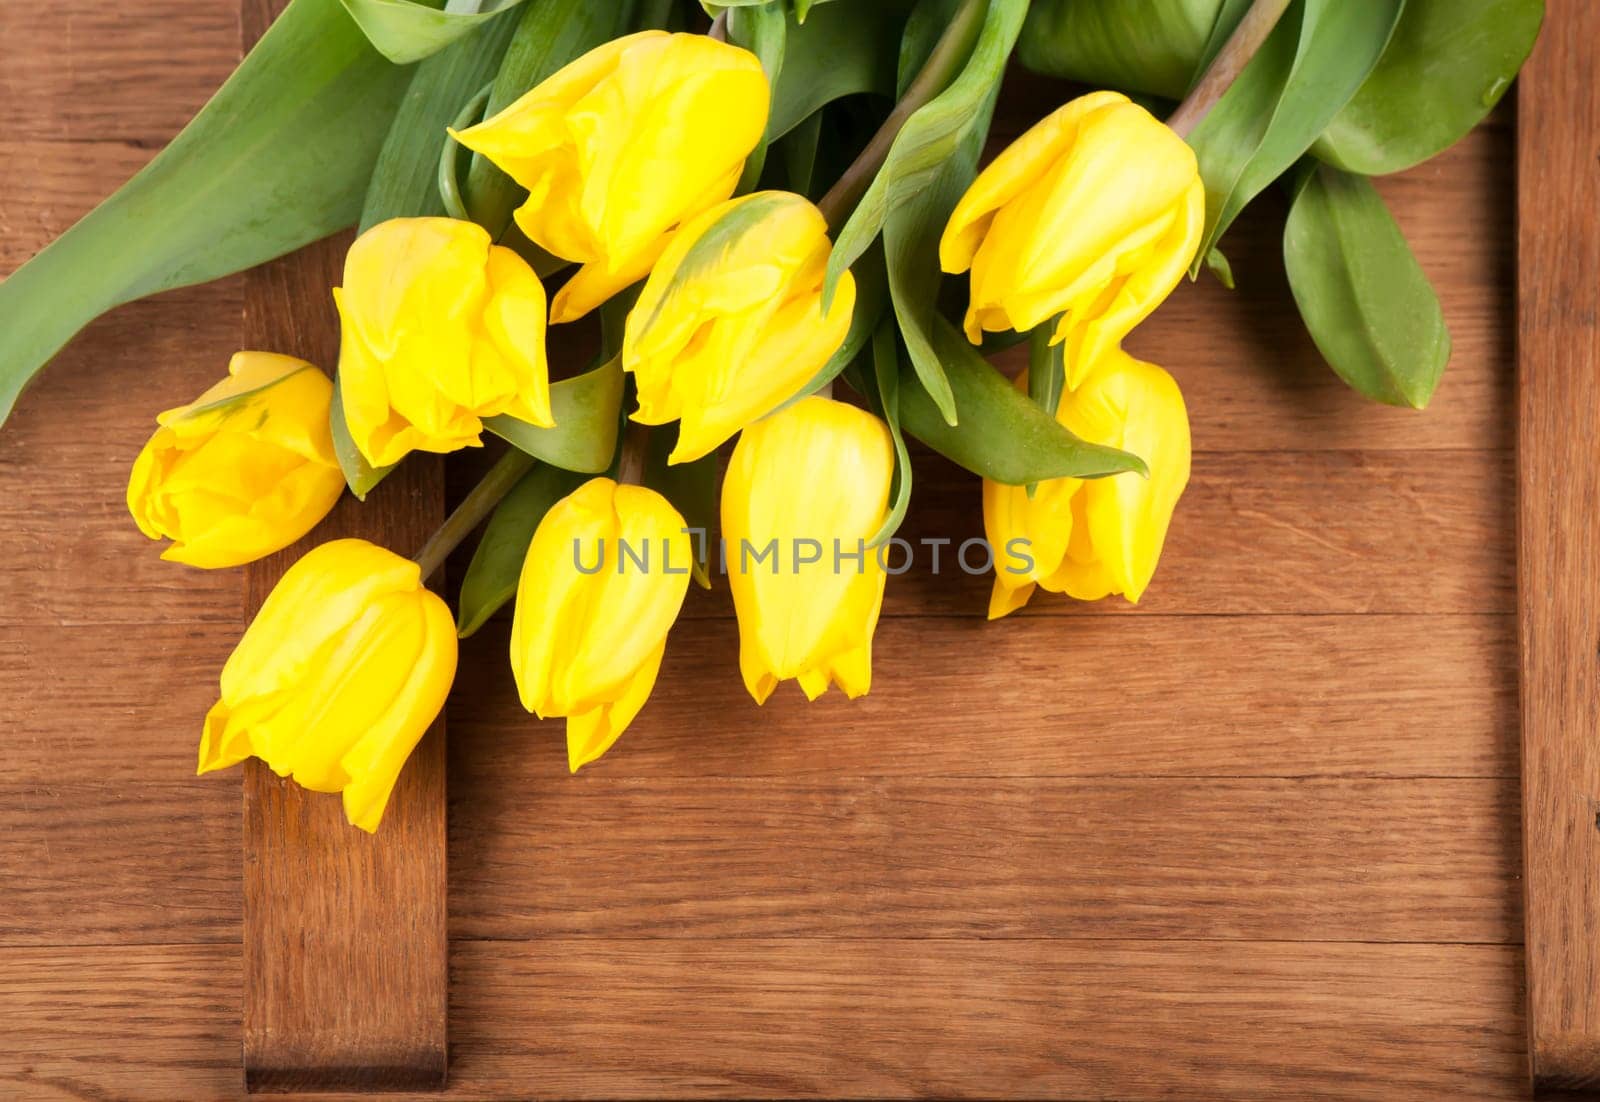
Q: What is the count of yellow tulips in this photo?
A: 9